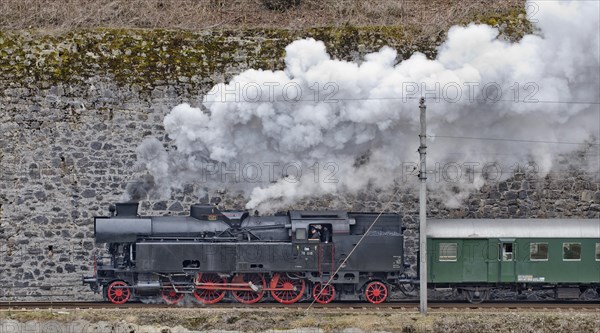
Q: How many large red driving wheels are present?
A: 3